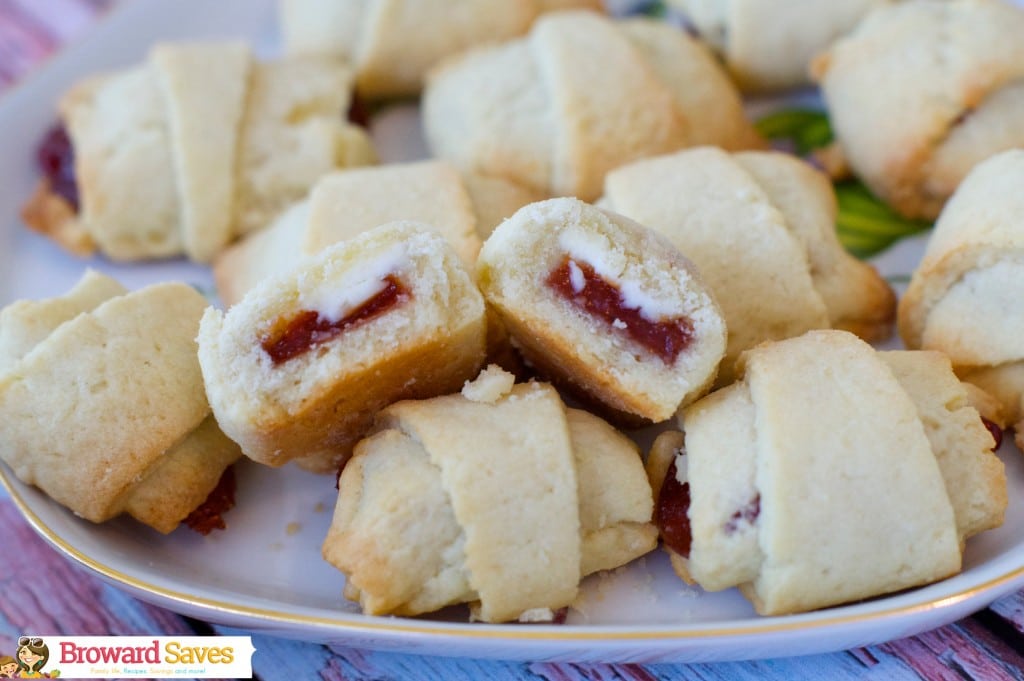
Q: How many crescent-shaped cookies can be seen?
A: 11